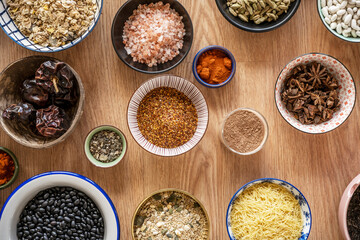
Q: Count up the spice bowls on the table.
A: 15